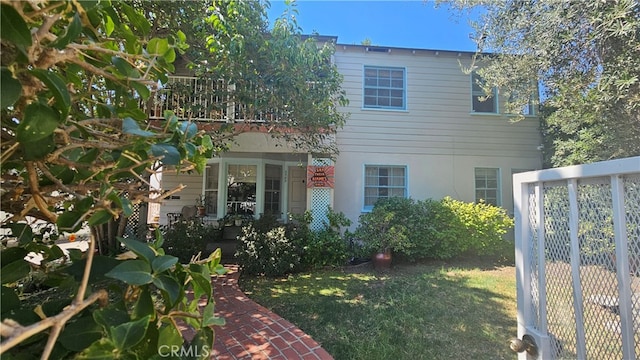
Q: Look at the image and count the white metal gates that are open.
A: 1